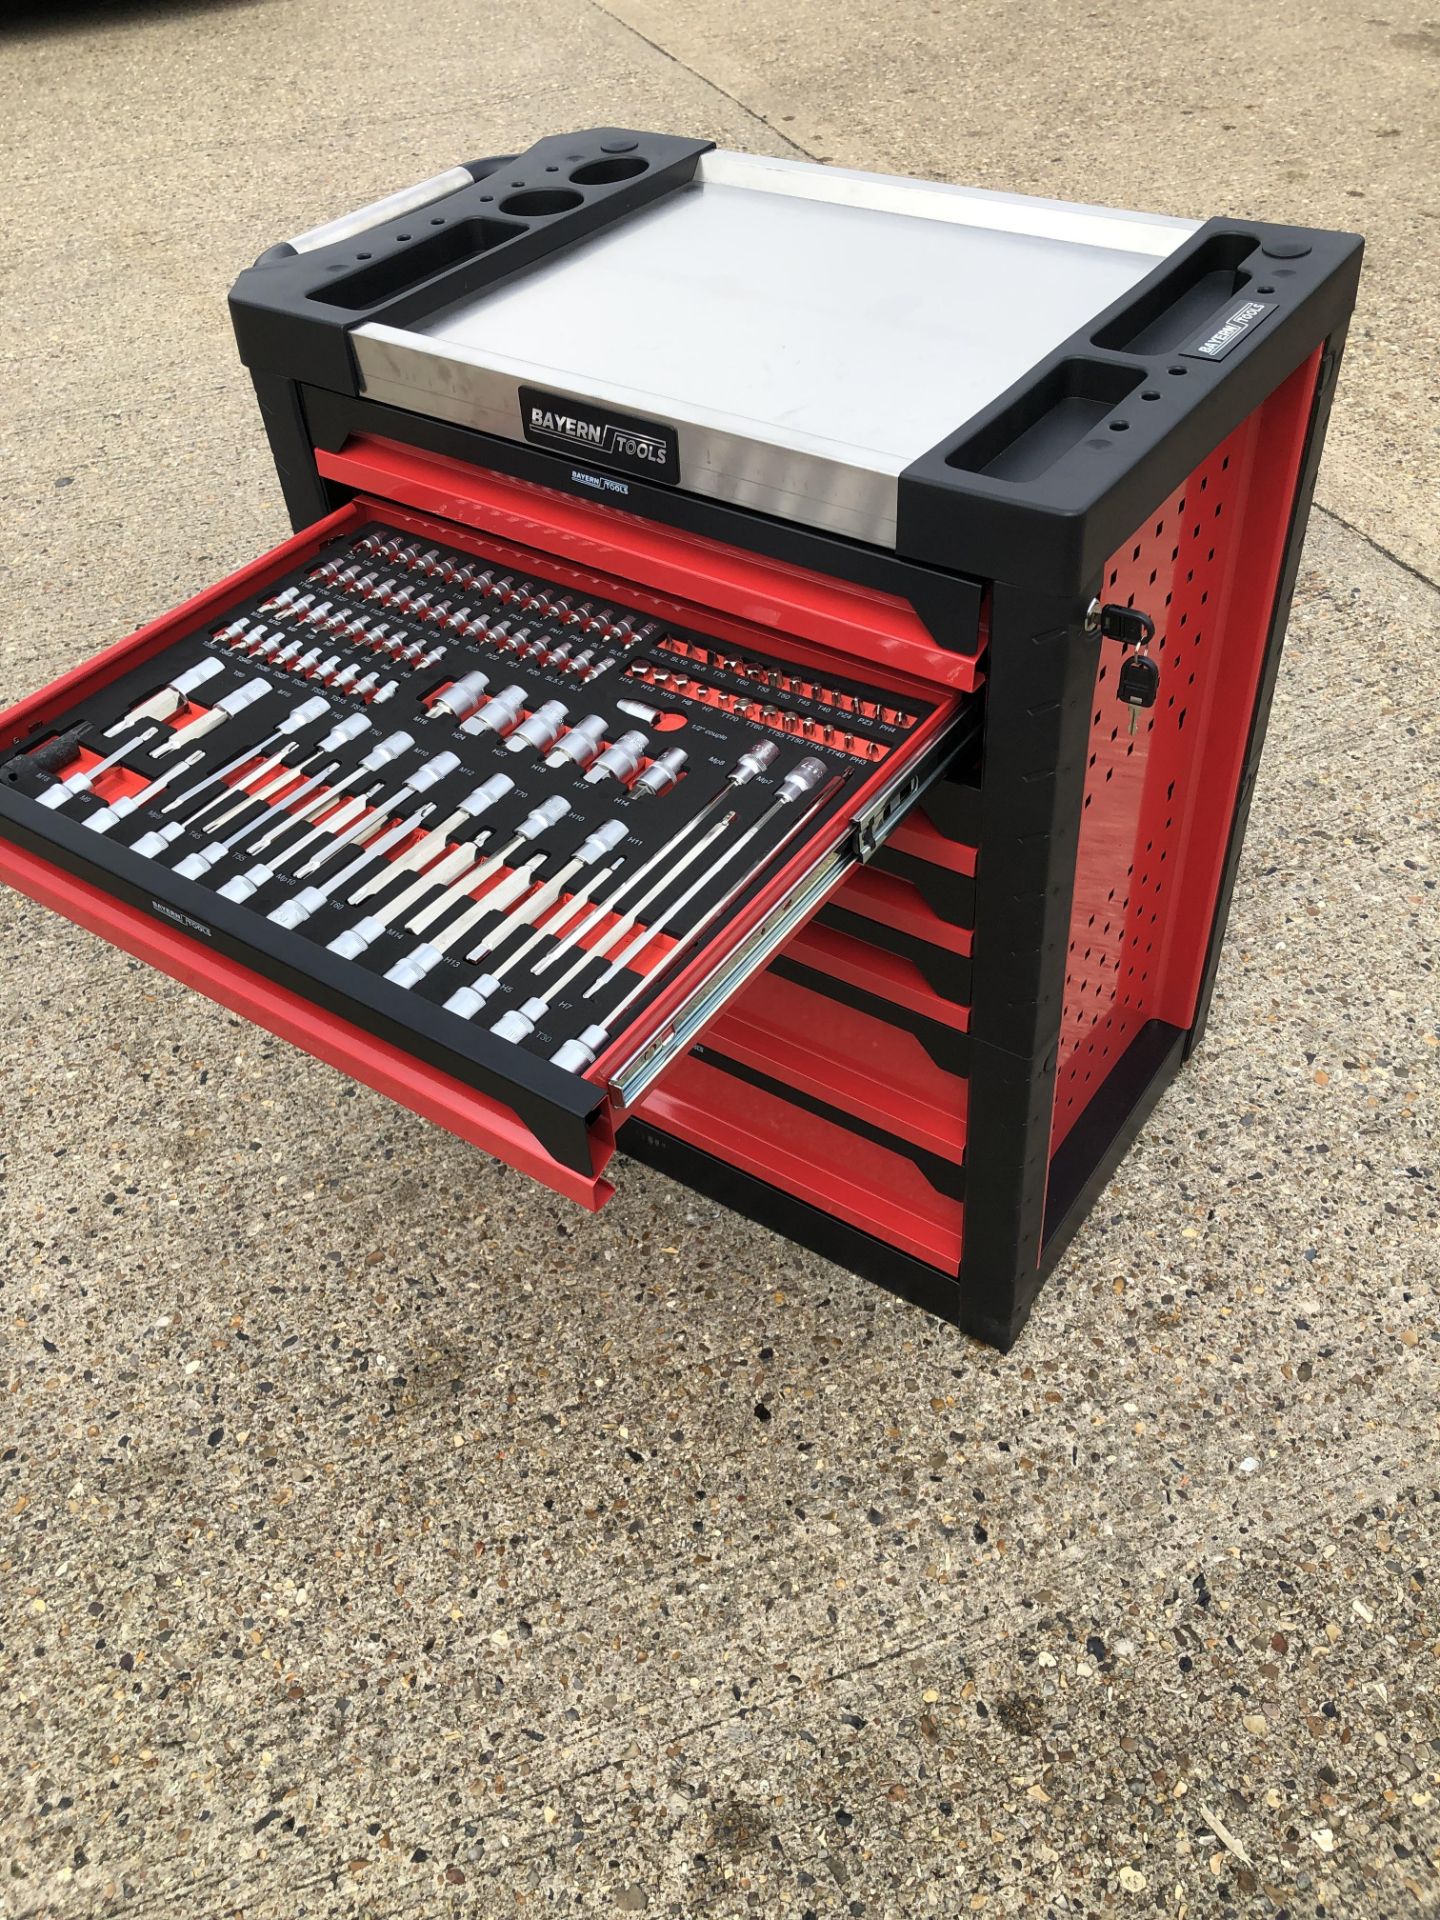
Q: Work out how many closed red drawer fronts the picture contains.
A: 6